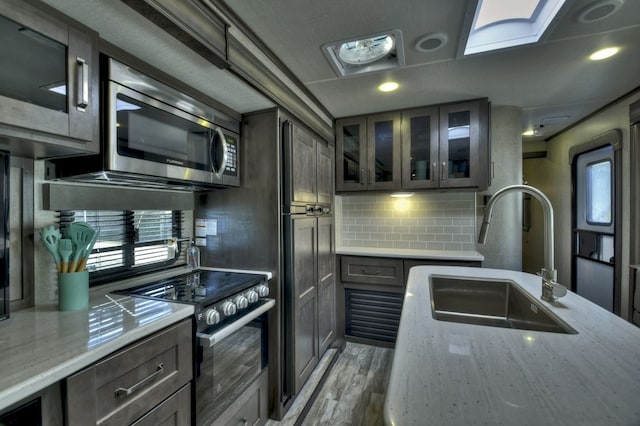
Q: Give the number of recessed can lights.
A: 3